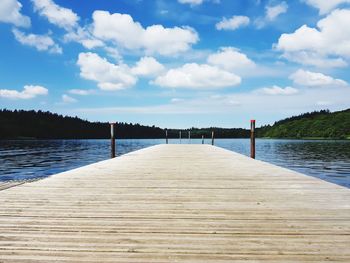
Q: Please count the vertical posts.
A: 7